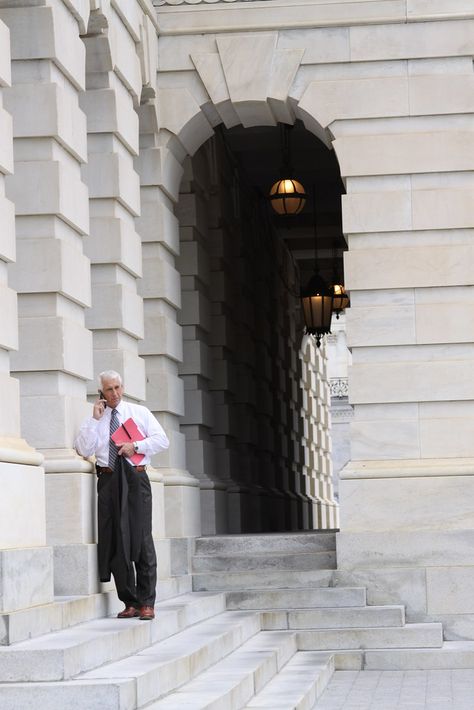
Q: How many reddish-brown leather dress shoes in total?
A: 2